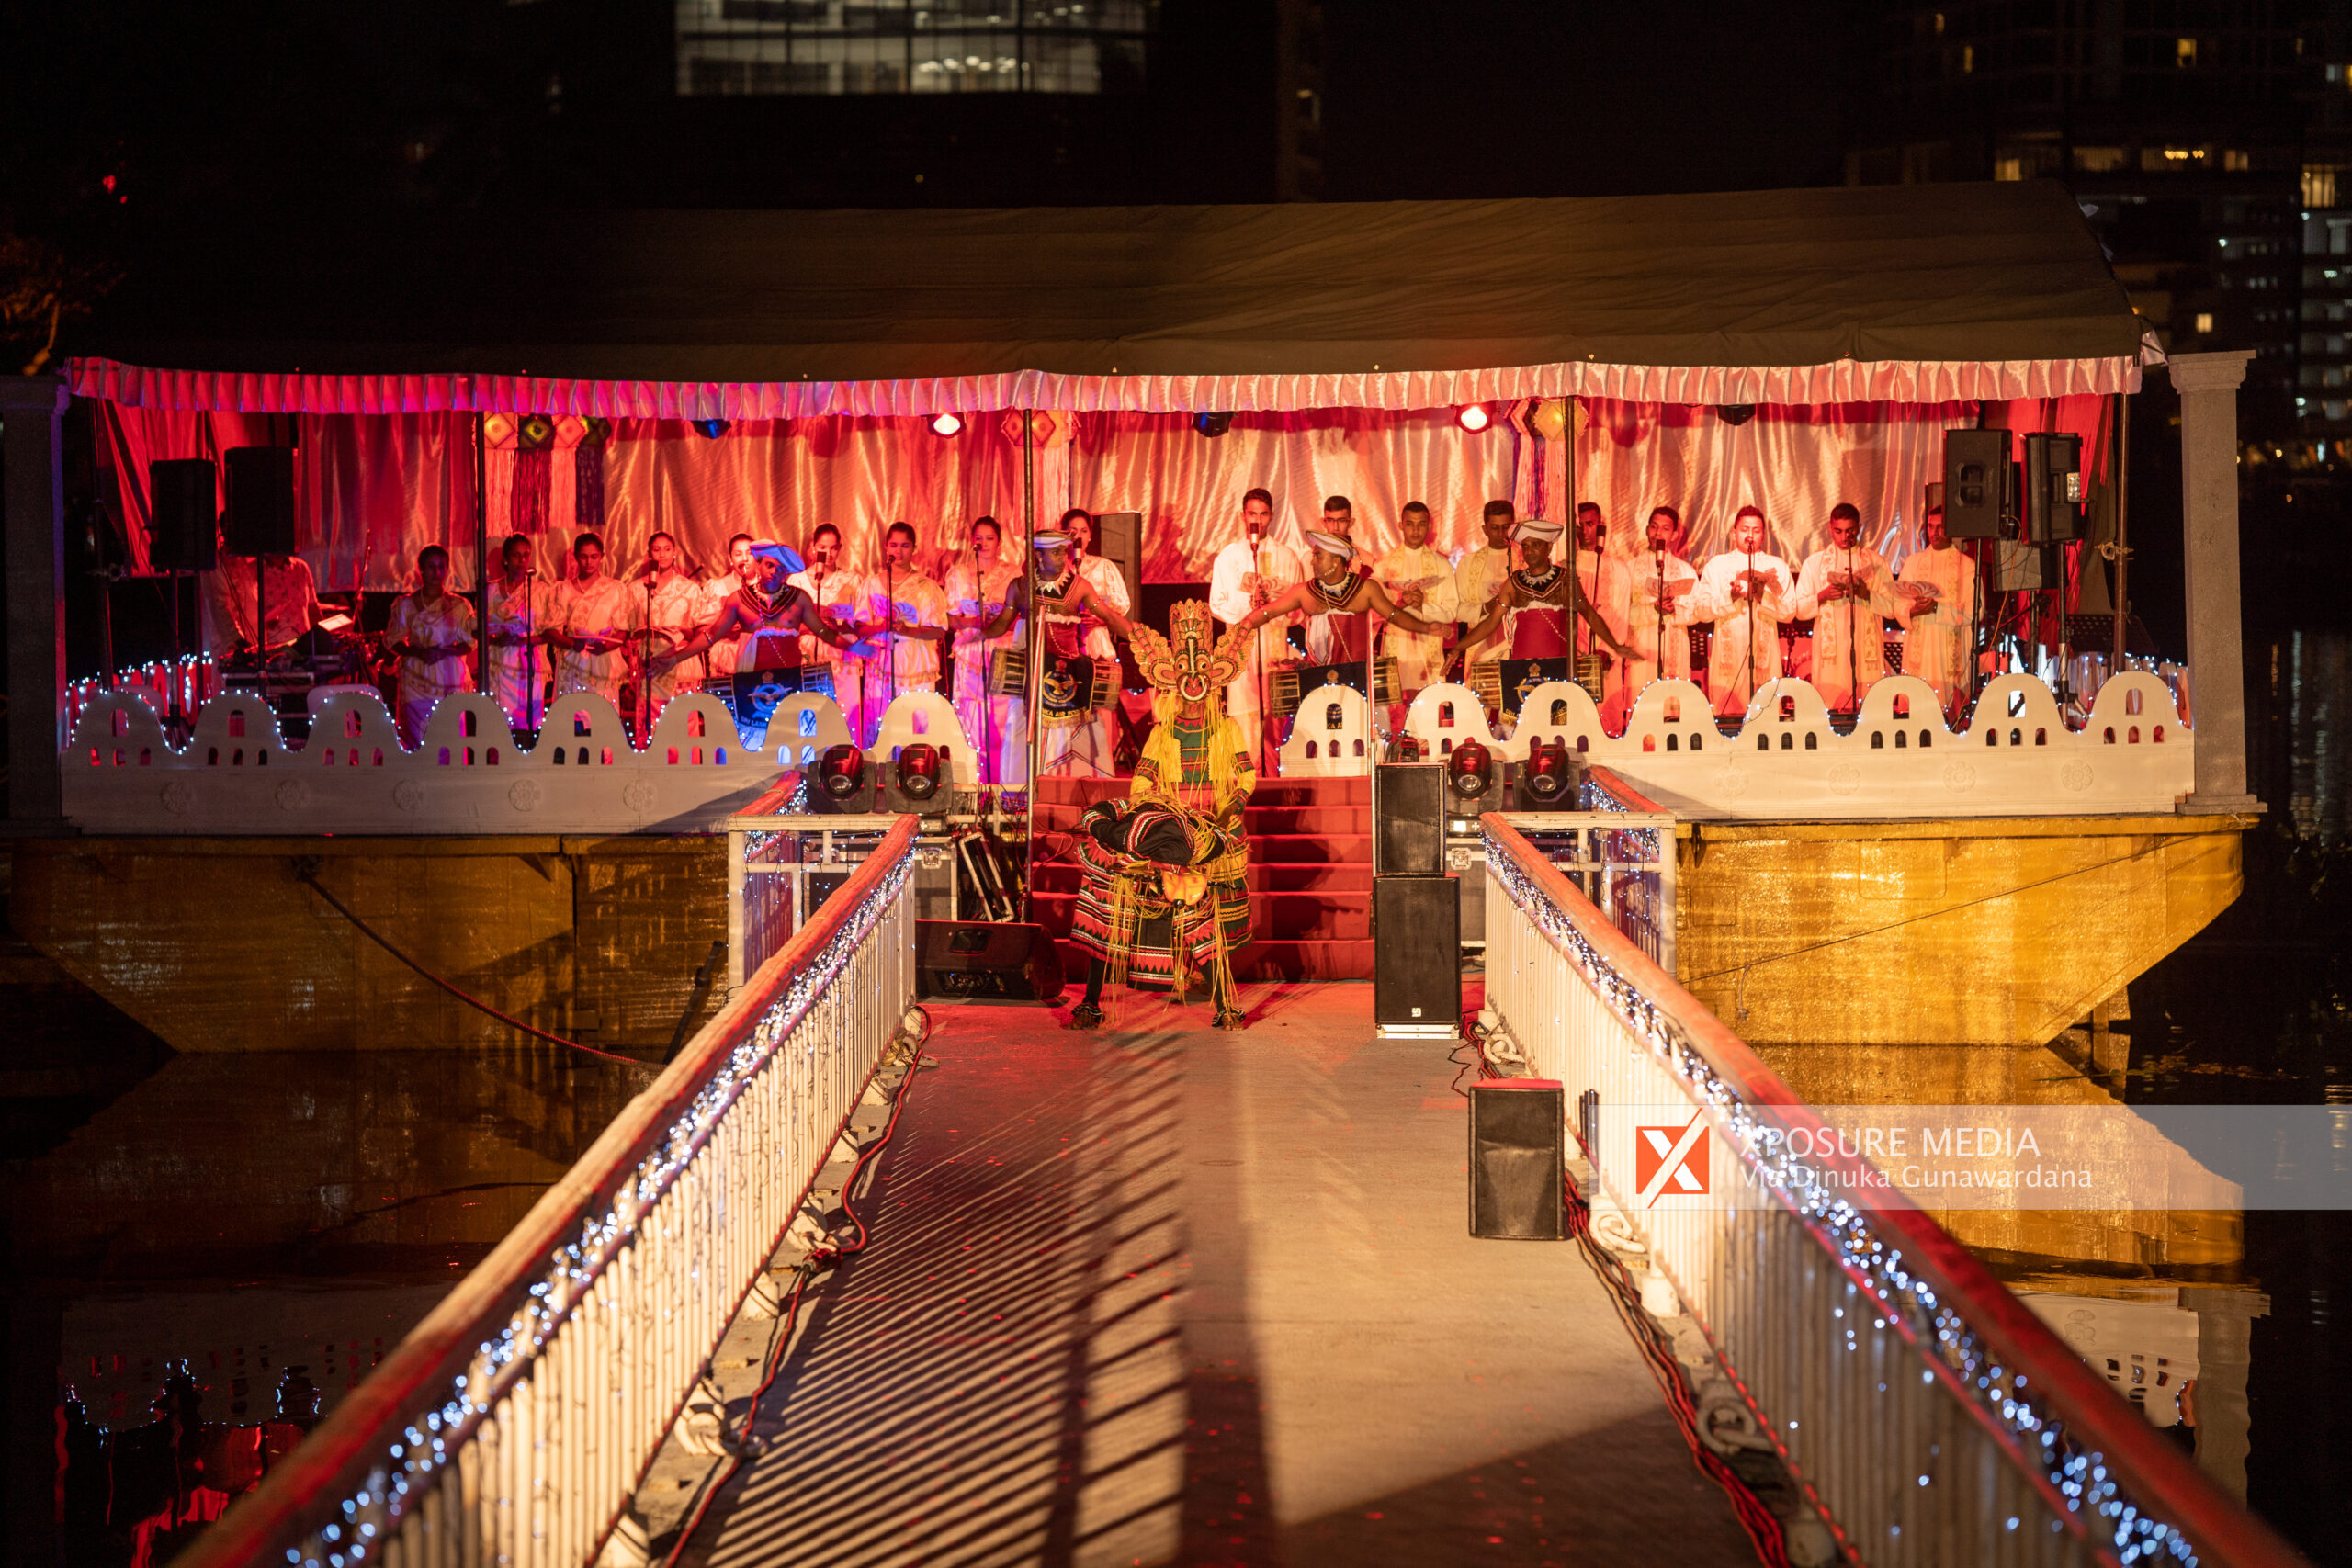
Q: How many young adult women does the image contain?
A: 9